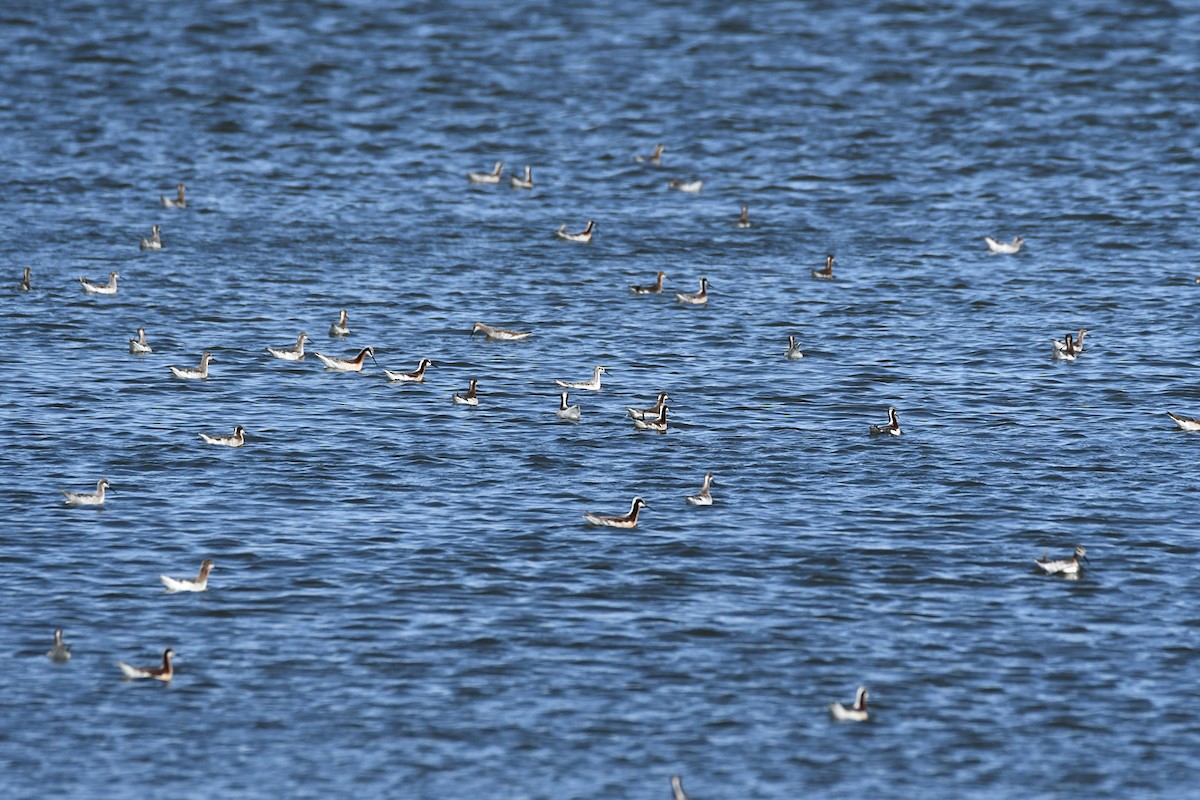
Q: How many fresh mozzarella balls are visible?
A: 0